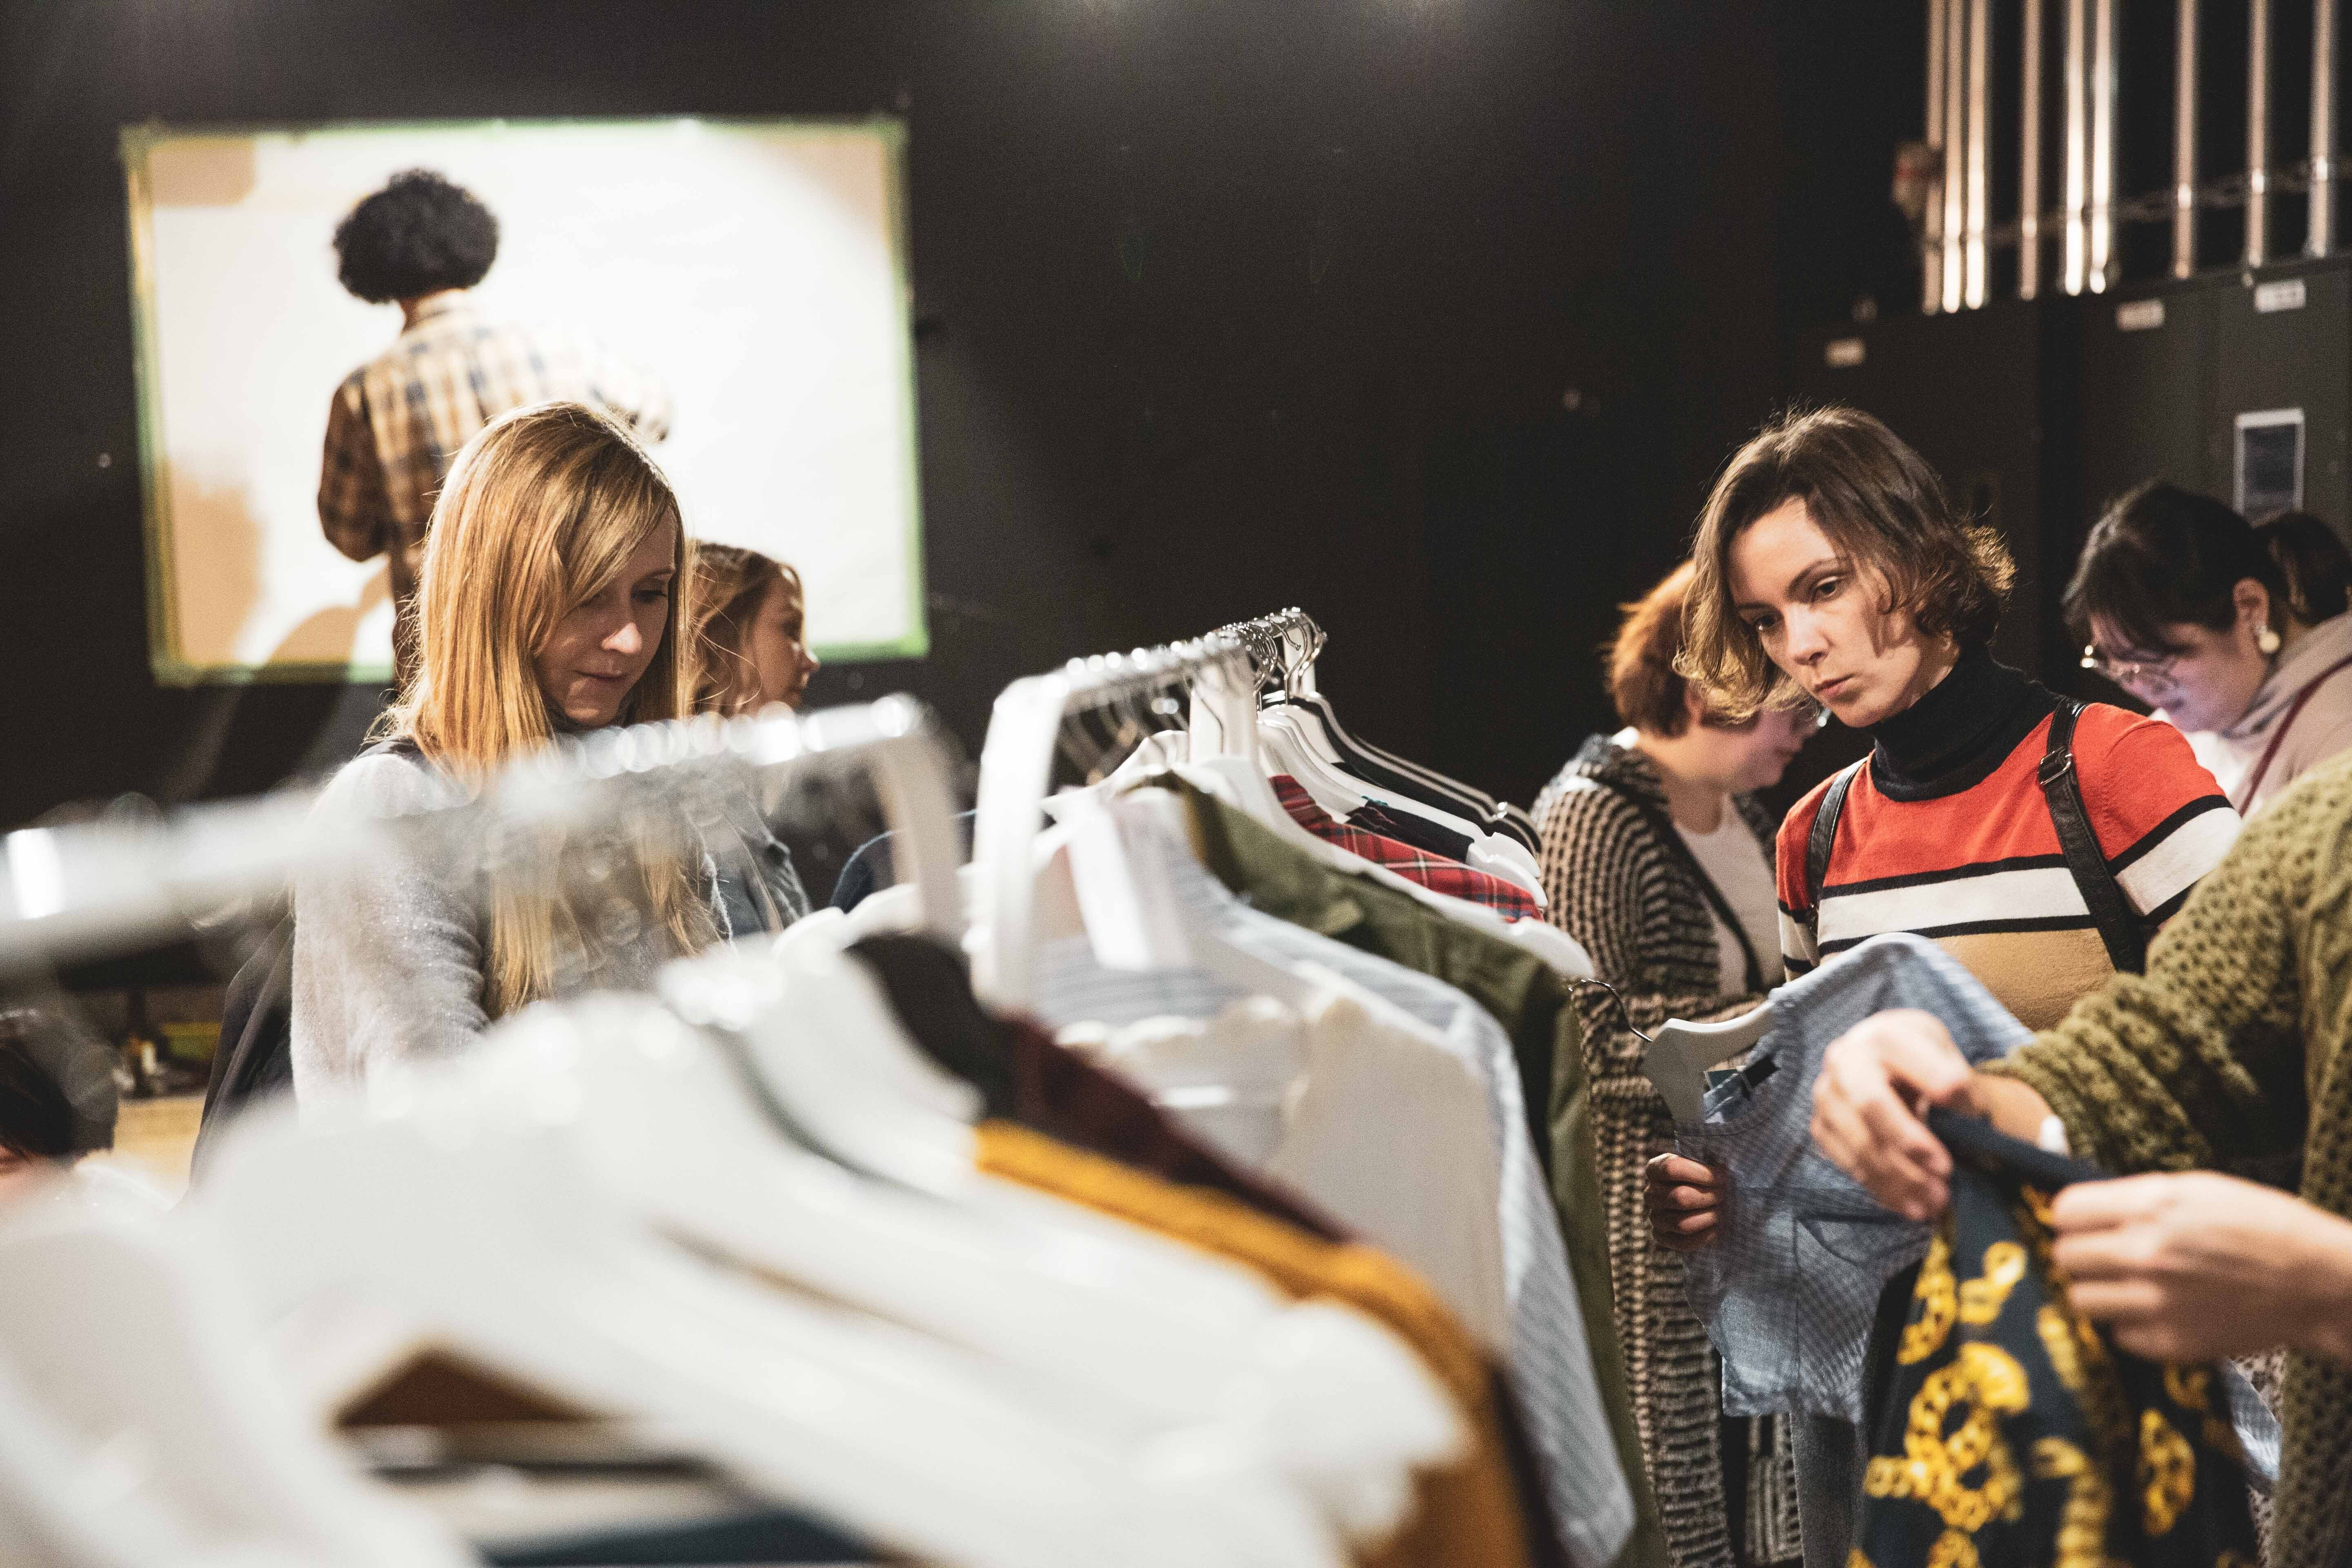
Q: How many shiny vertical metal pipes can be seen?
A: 9